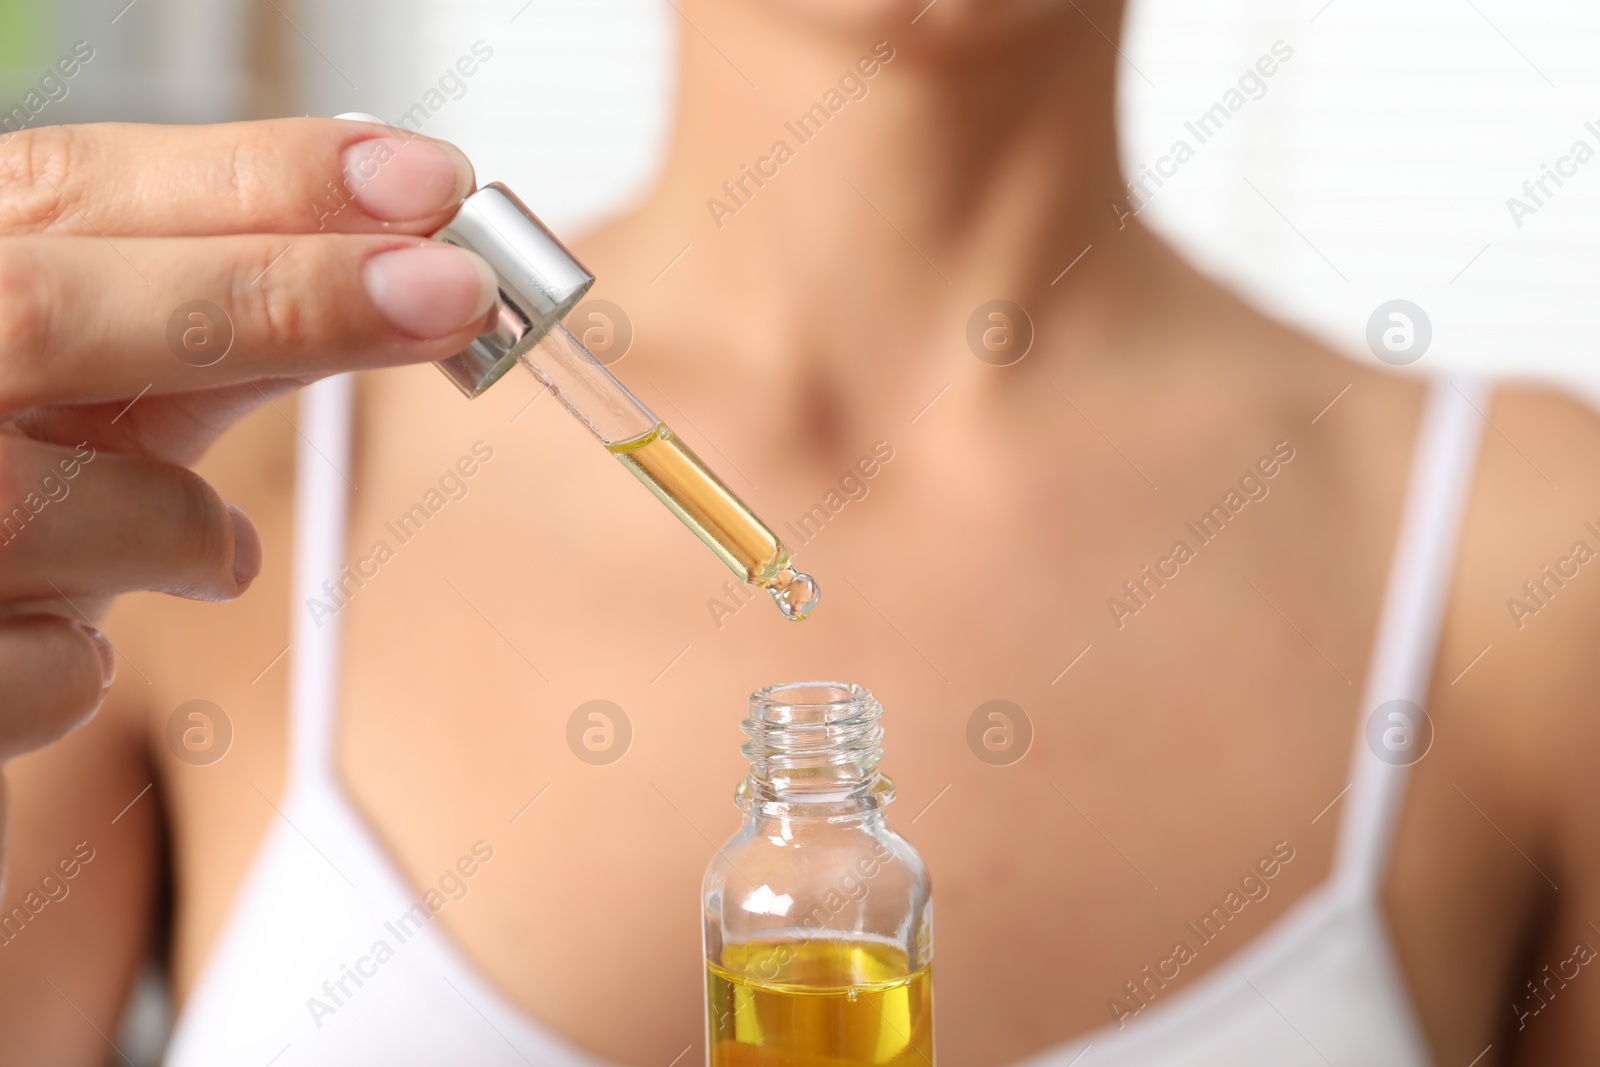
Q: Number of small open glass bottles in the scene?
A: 1